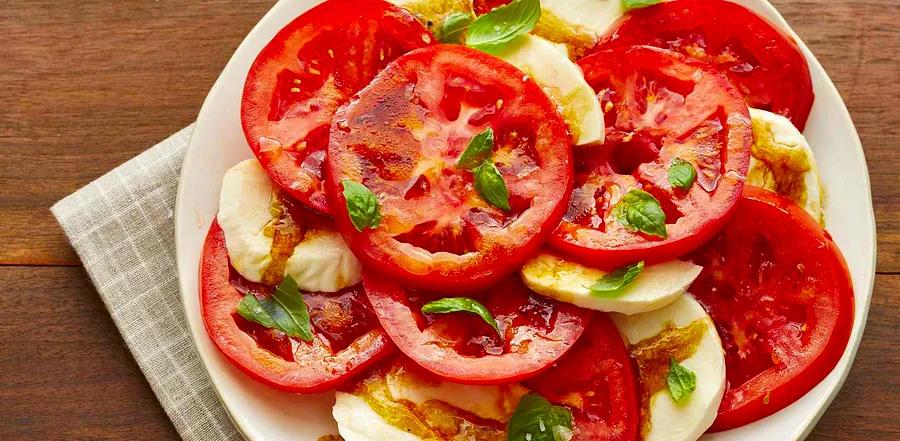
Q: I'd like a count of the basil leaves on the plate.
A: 13